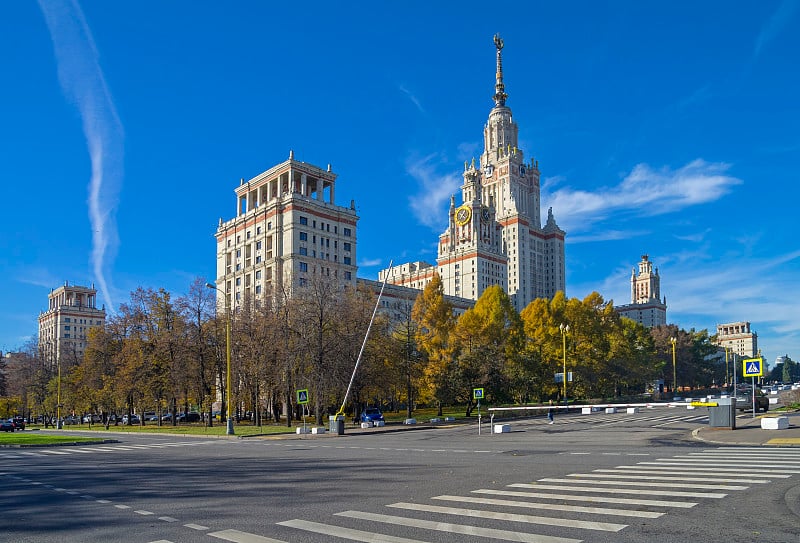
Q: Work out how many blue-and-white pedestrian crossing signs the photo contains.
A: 3